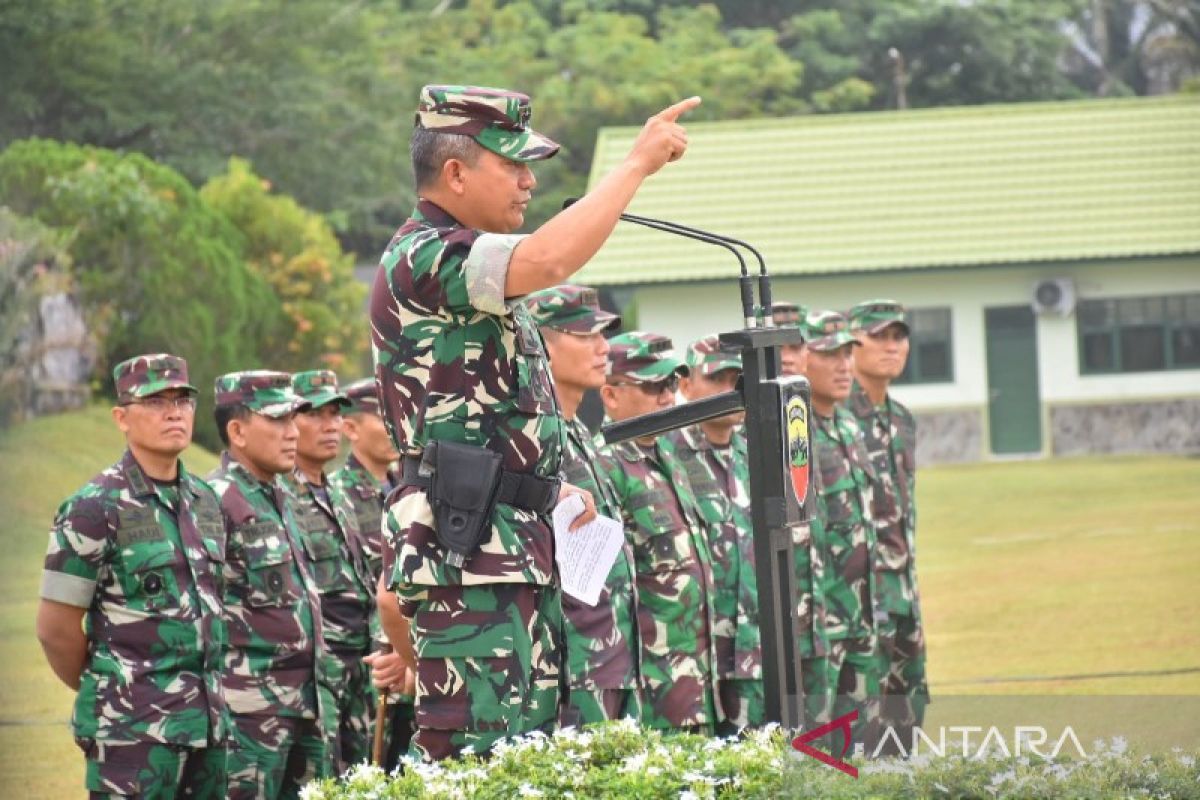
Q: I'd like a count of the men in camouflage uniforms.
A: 11